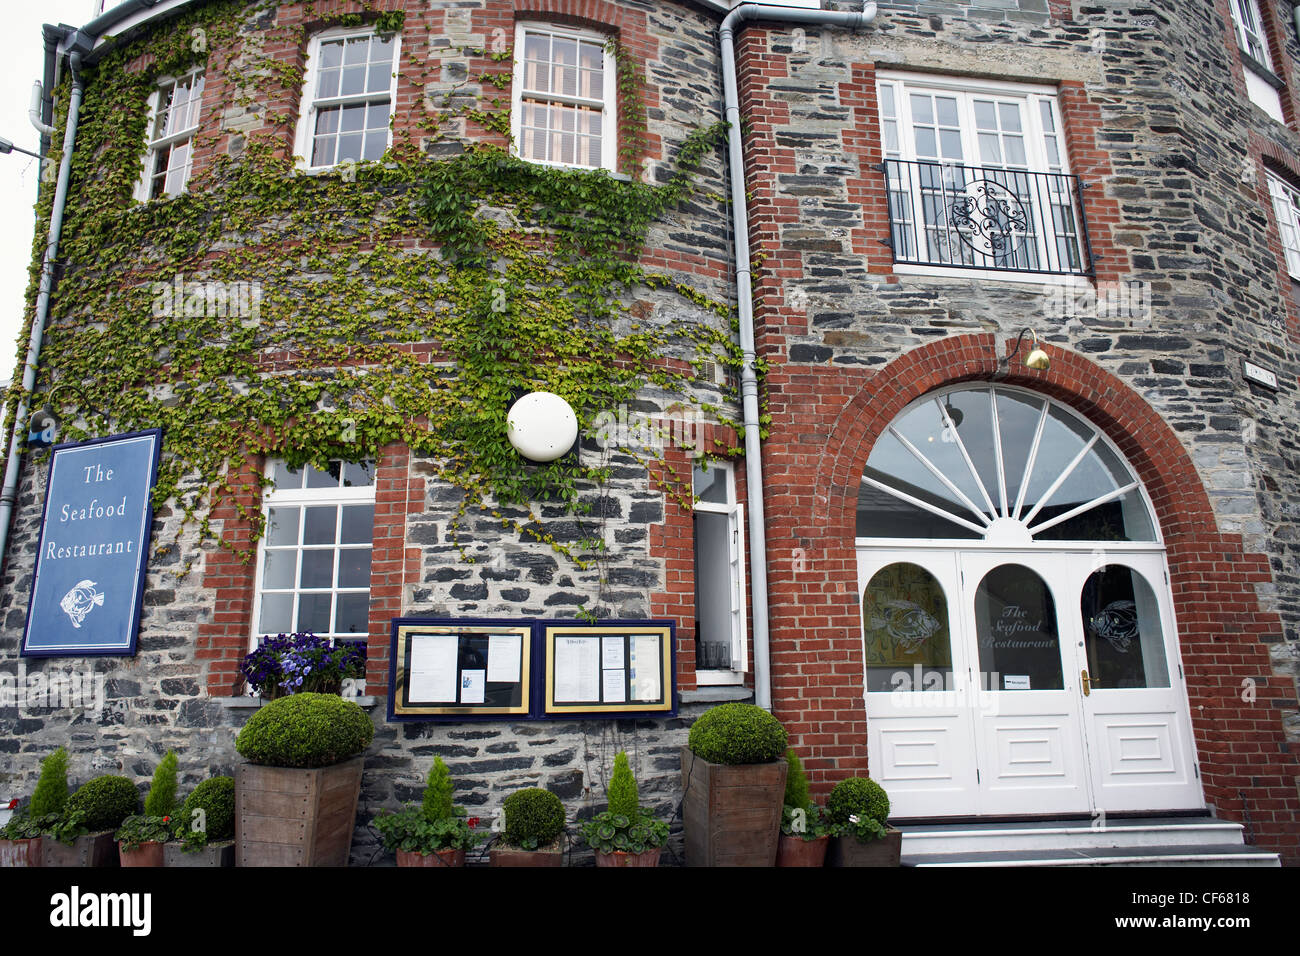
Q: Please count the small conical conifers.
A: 5